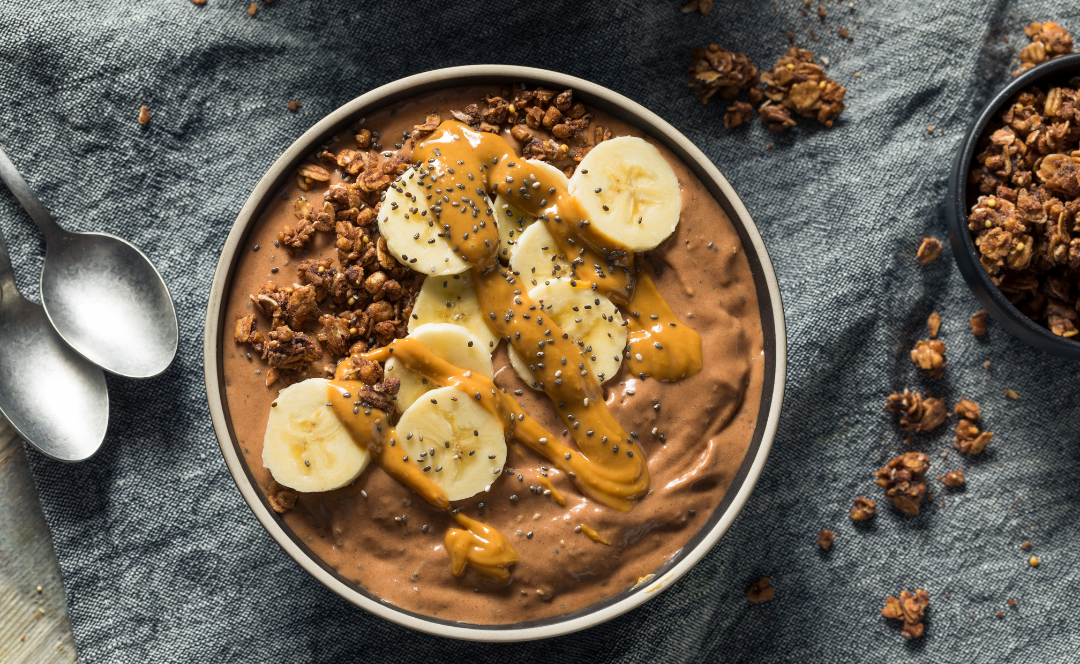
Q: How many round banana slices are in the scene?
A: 9